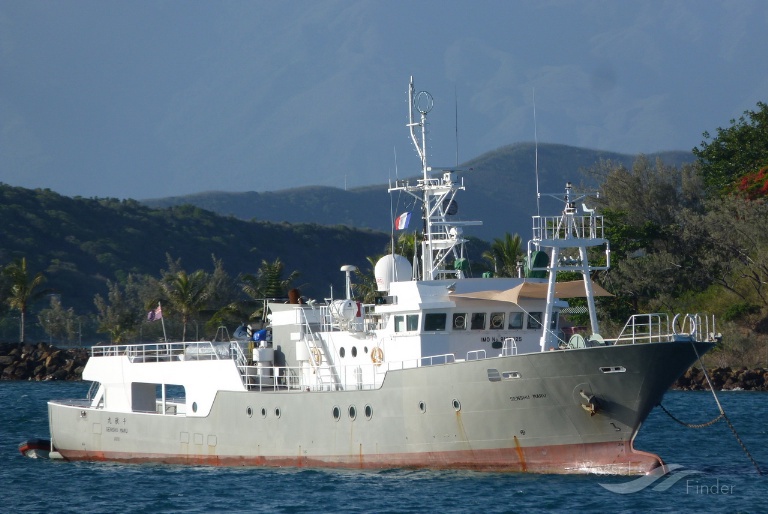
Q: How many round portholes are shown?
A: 12